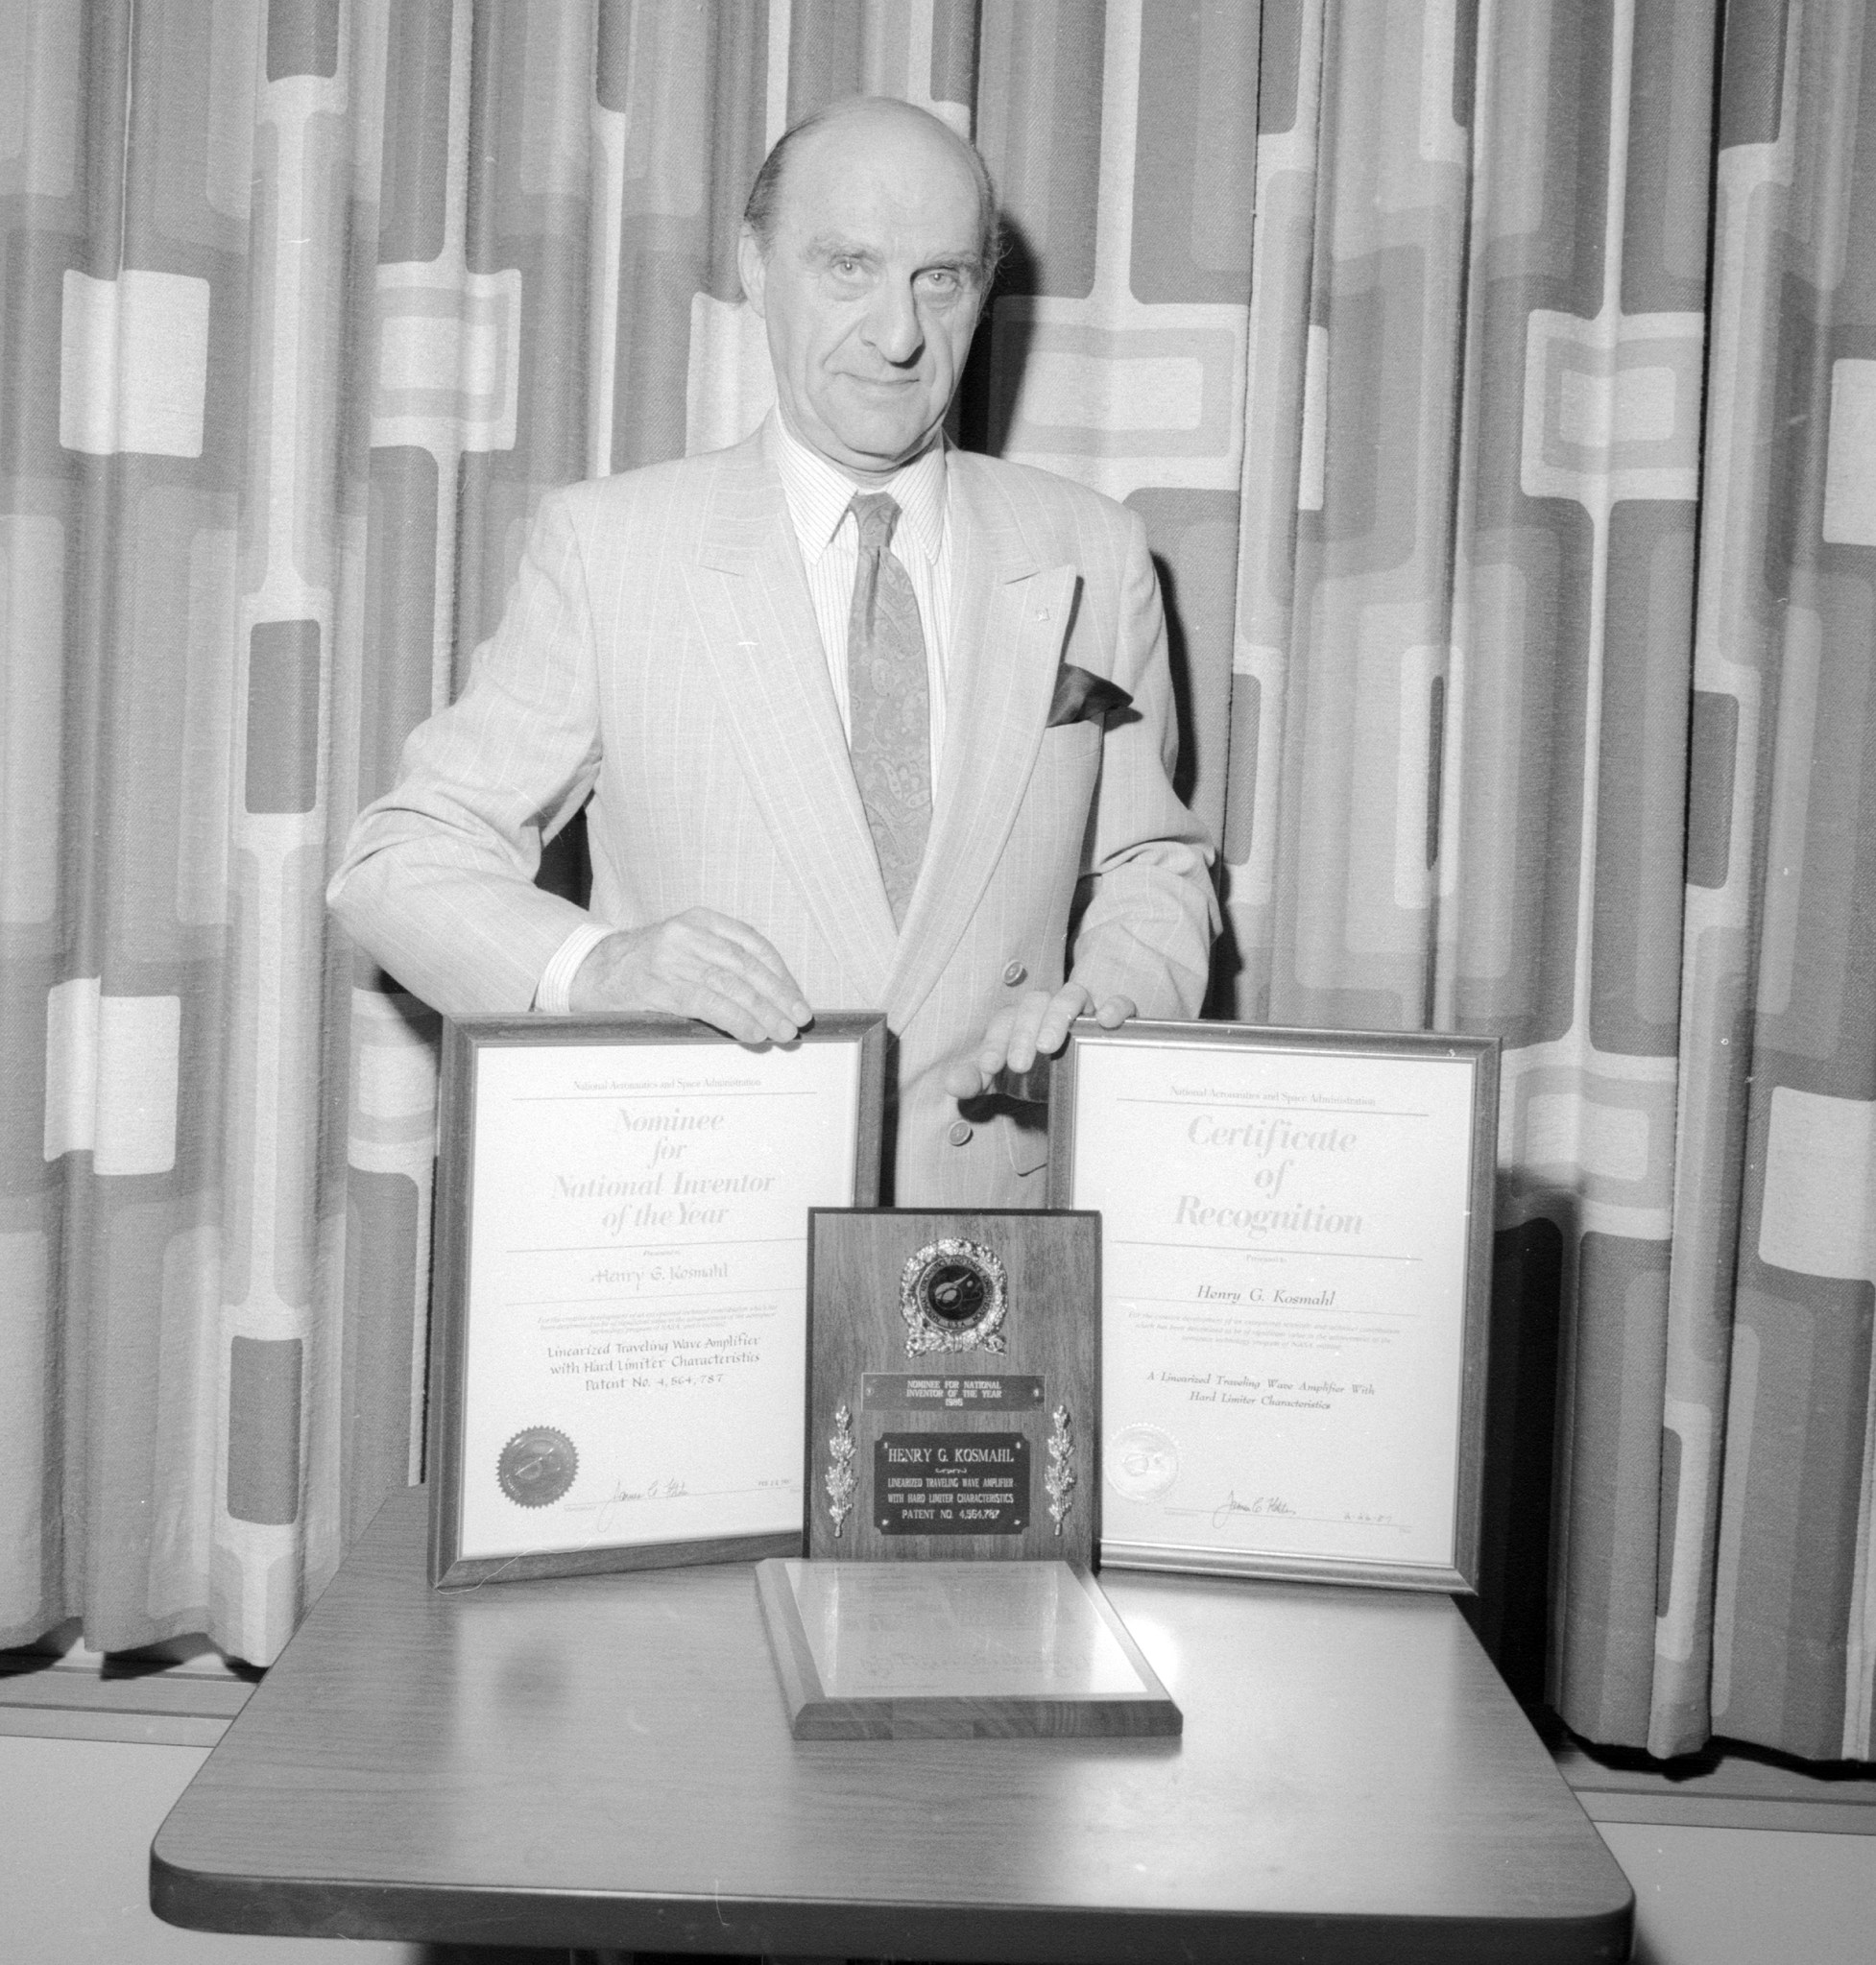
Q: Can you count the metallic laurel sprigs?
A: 2